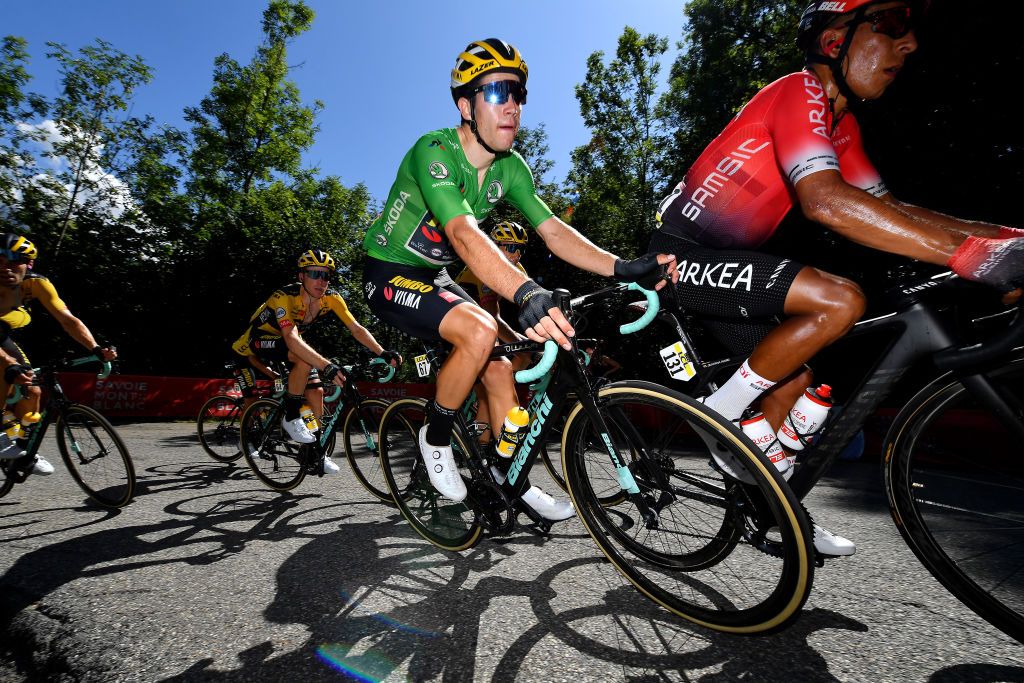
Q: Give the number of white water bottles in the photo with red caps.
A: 2